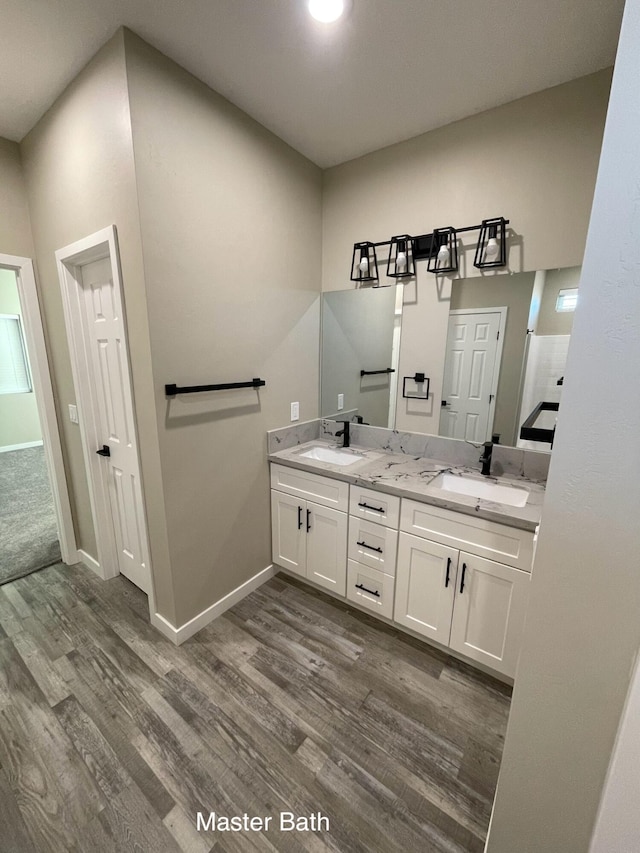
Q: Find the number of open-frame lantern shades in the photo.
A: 4